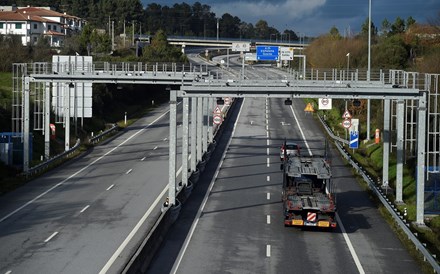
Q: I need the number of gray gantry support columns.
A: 12